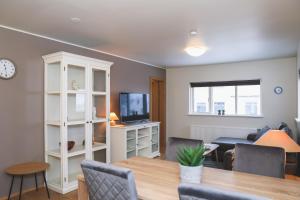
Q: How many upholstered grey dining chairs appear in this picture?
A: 4